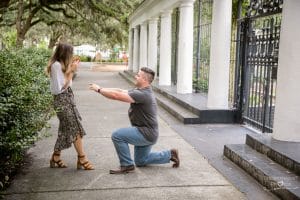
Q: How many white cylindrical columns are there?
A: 8